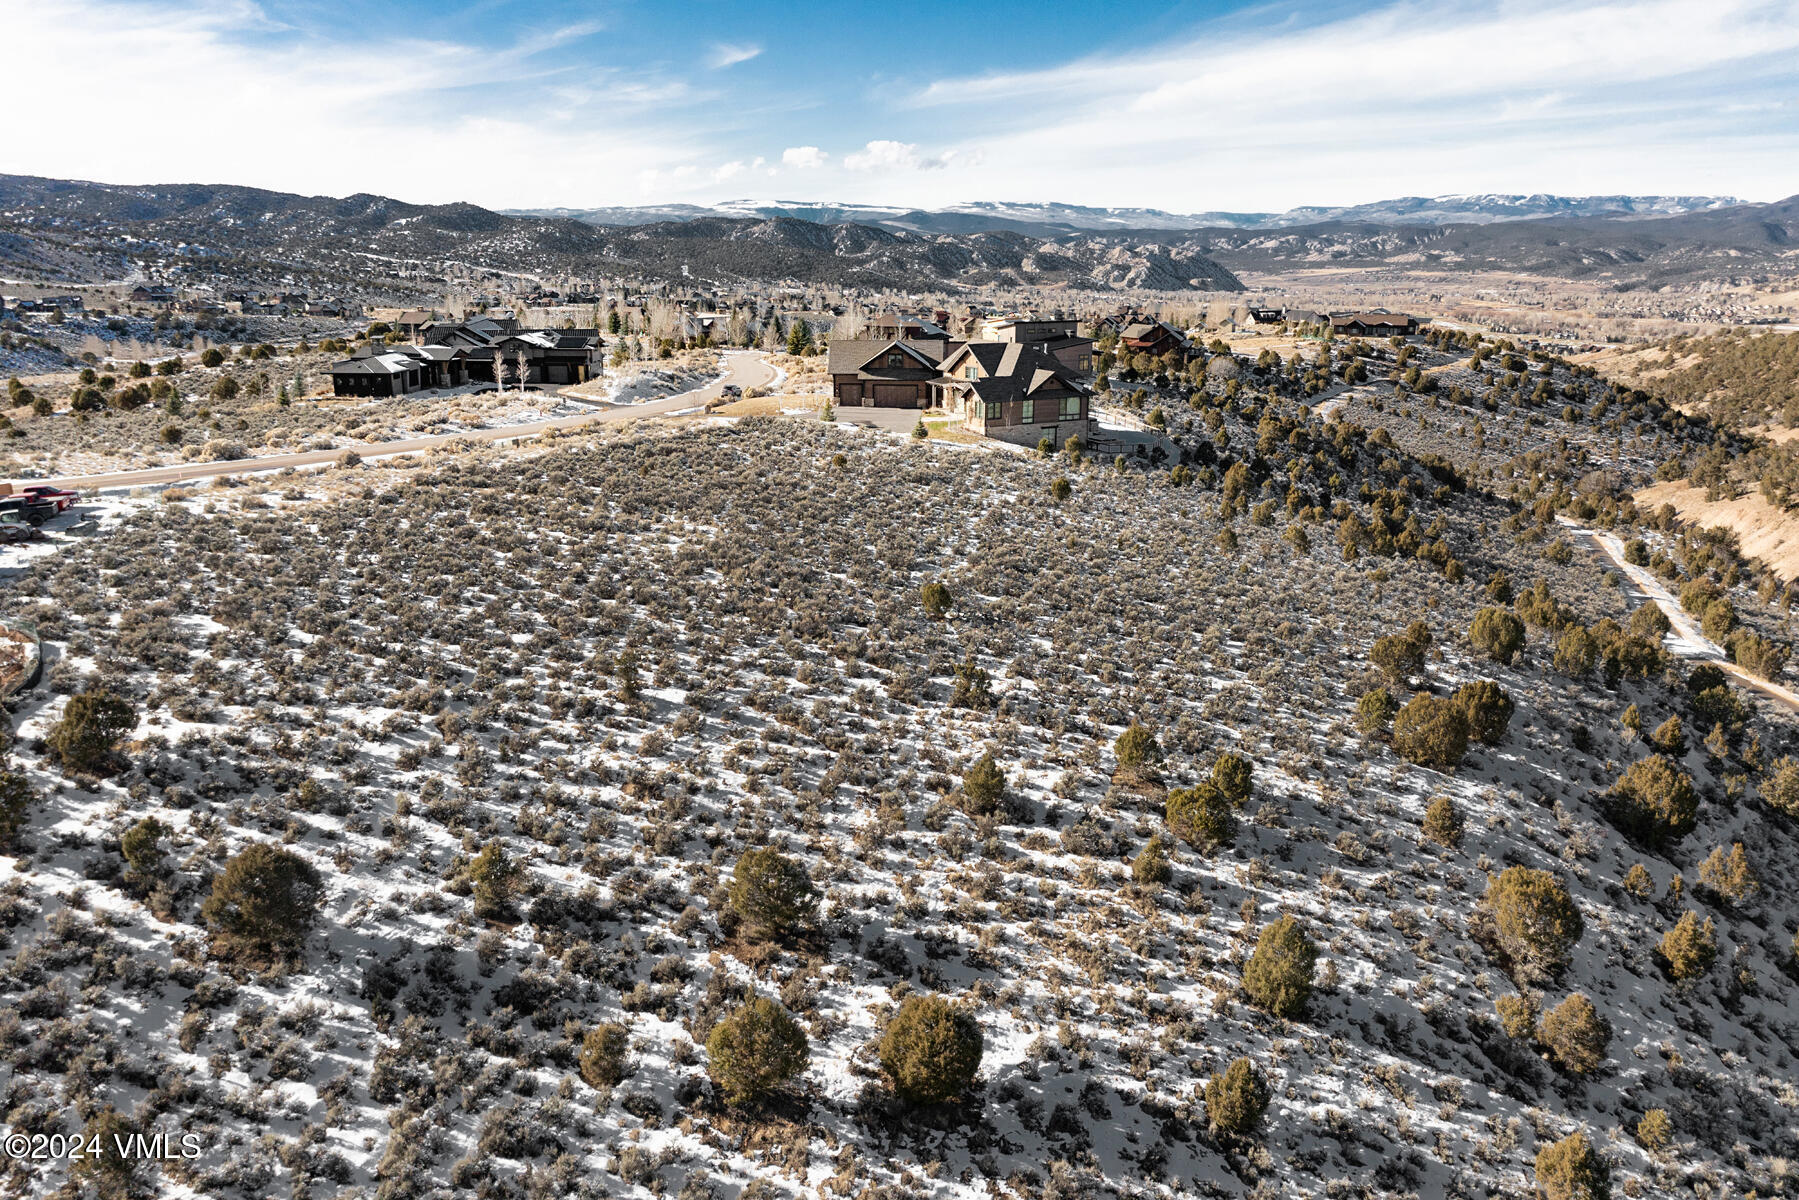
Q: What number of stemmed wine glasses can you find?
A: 0